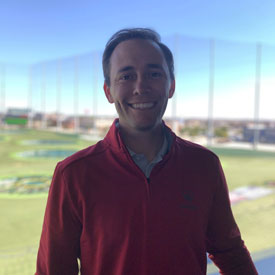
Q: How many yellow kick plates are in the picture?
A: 0